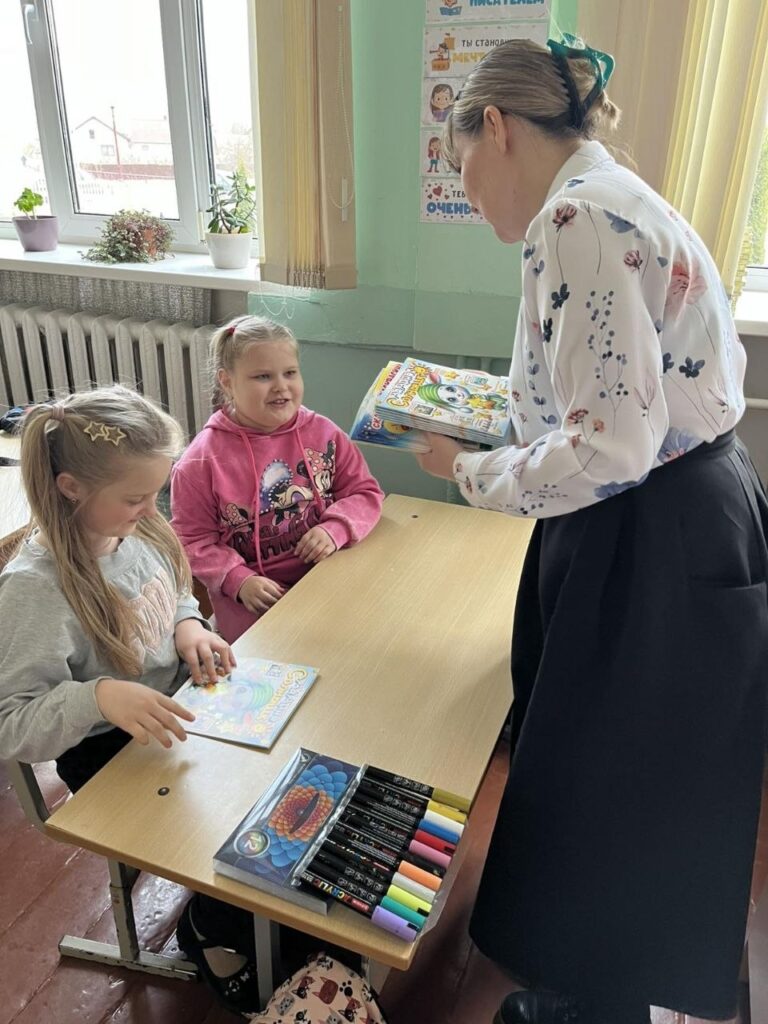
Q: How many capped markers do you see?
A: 12